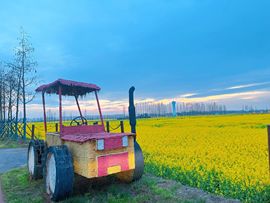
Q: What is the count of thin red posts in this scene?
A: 4